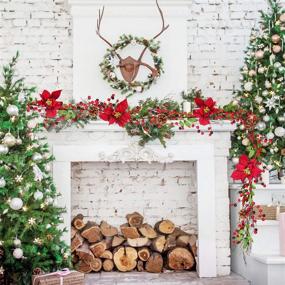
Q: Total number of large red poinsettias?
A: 4